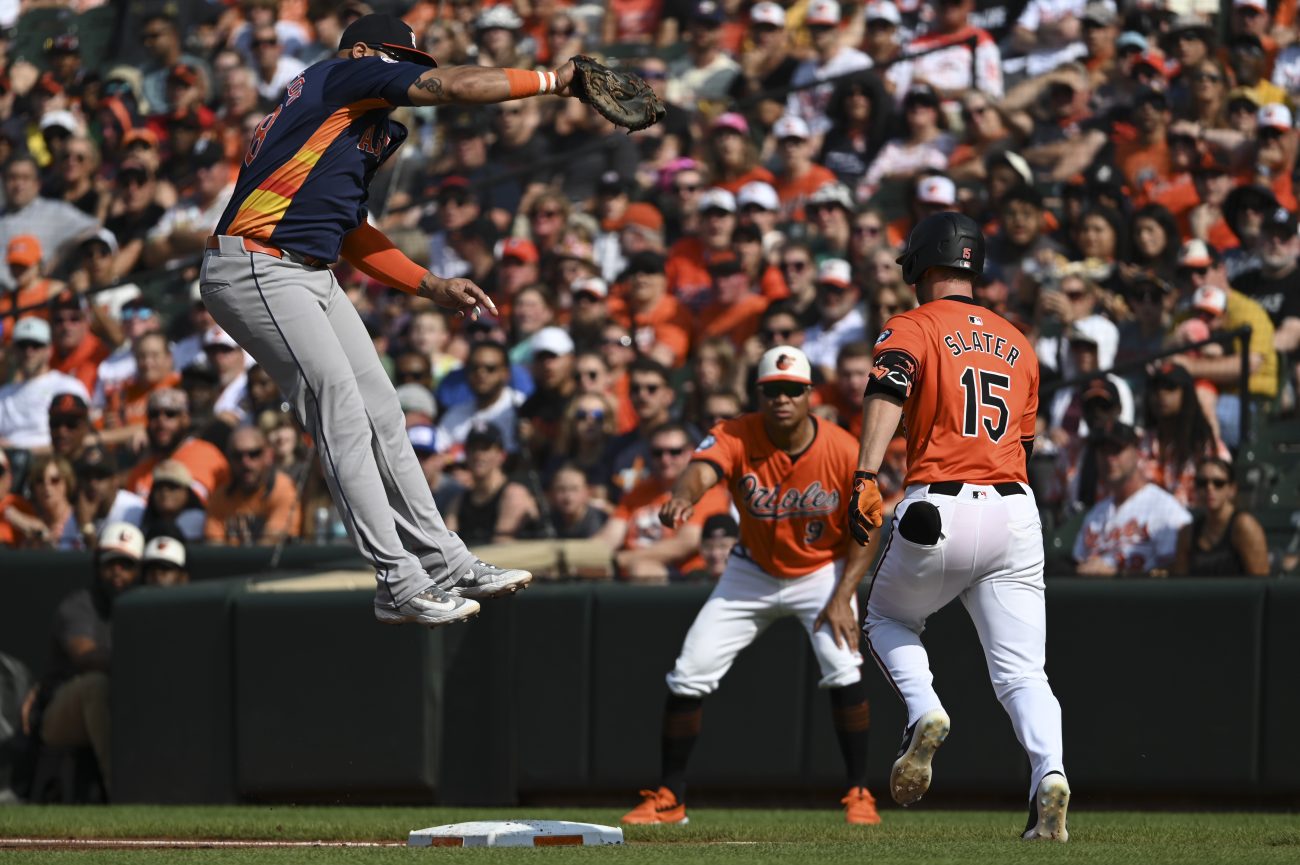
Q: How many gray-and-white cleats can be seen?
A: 2